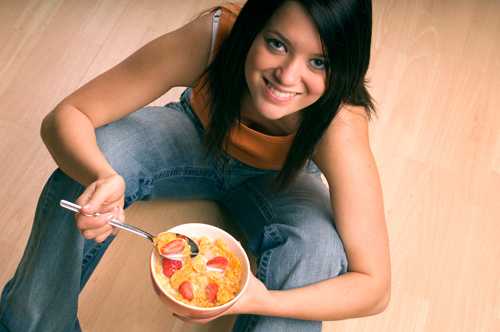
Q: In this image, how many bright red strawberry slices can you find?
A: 5